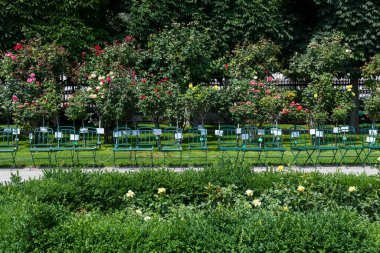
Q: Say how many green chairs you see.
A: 15